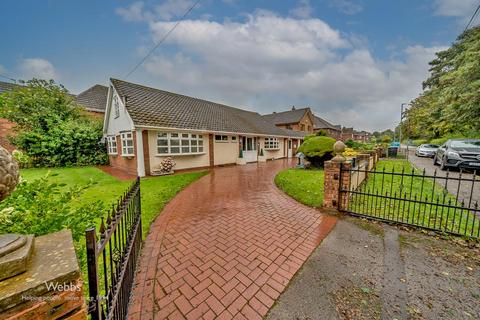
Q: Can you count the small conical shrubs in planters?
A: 2